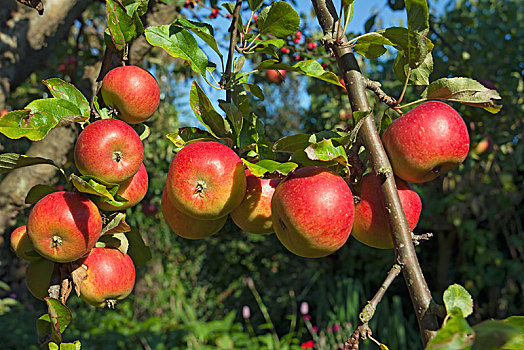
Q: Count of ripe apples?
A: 12